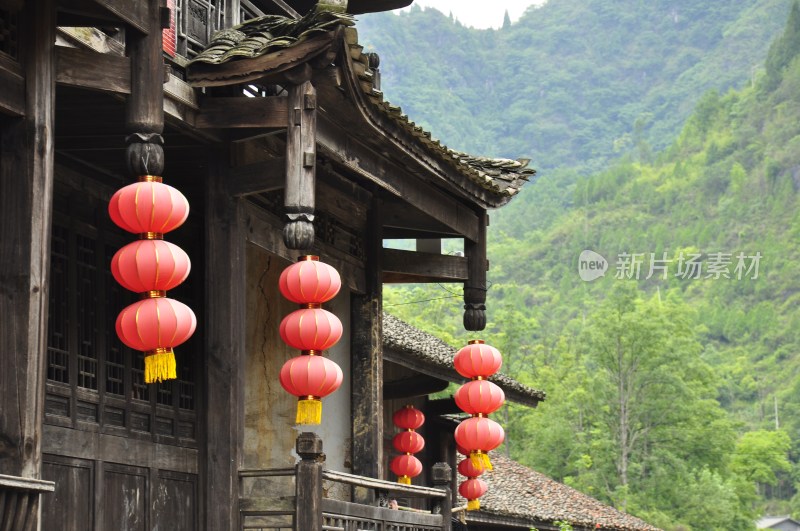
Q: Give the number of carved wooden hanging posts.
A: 3